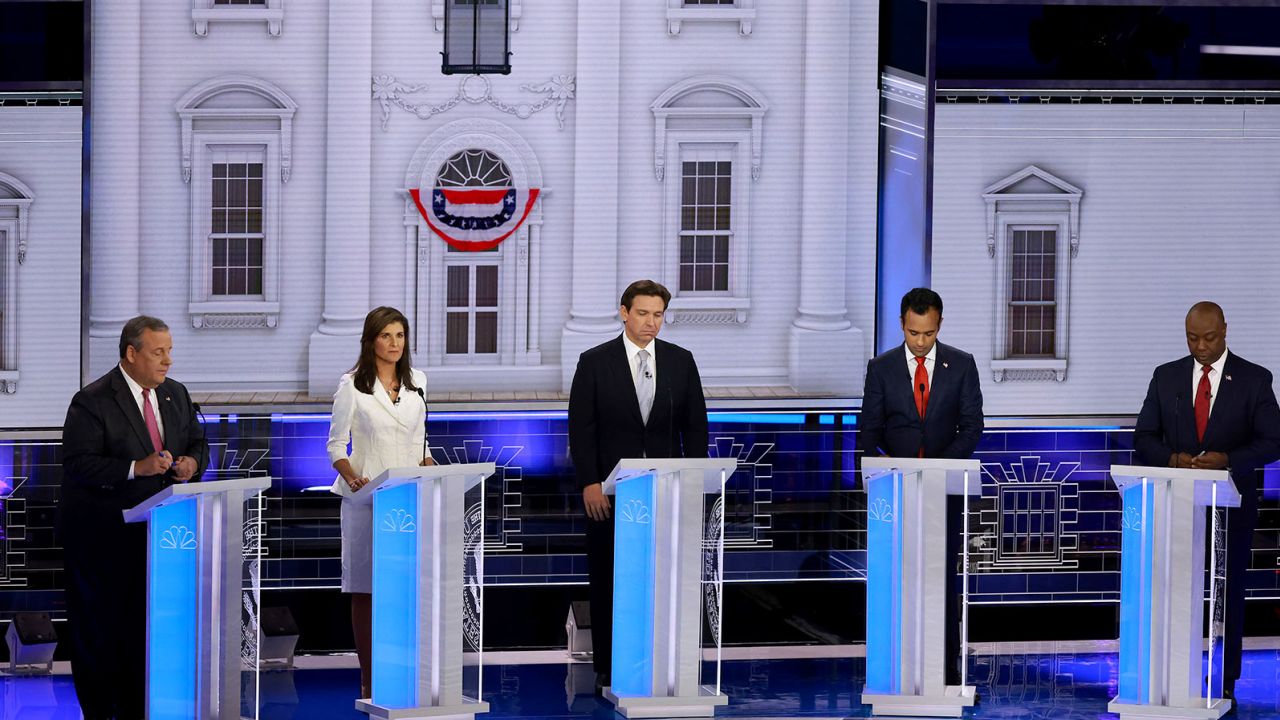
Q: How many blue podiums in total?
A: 5